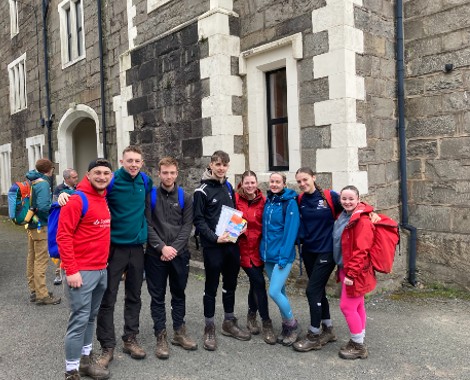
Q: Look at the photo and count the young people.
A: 8